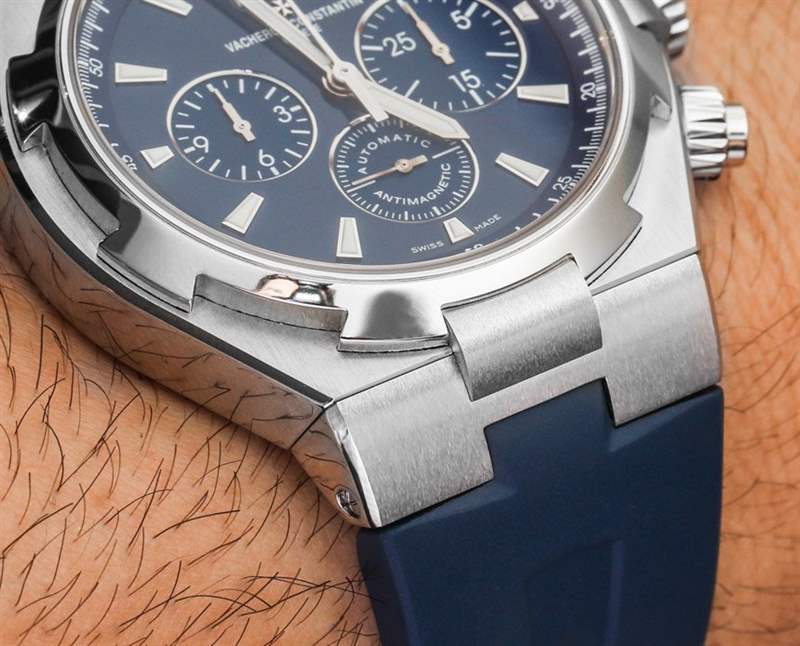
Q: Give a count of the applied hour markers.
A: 9